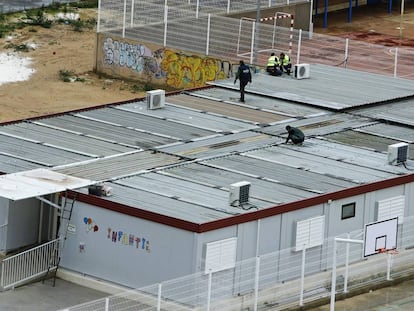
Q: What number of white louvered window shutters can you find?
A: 3